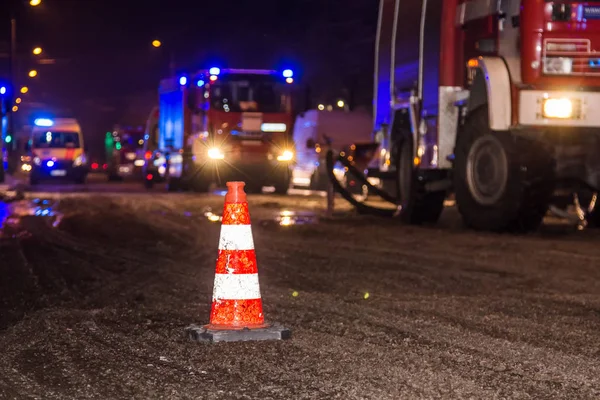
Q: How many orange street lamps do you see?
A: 7